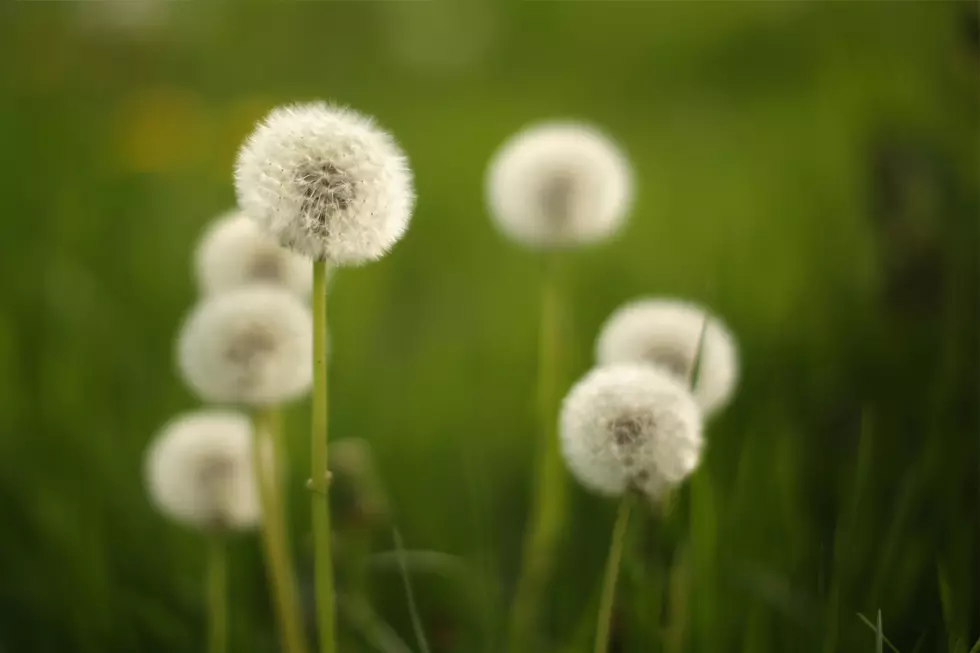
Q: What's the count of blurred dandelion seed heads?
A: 5